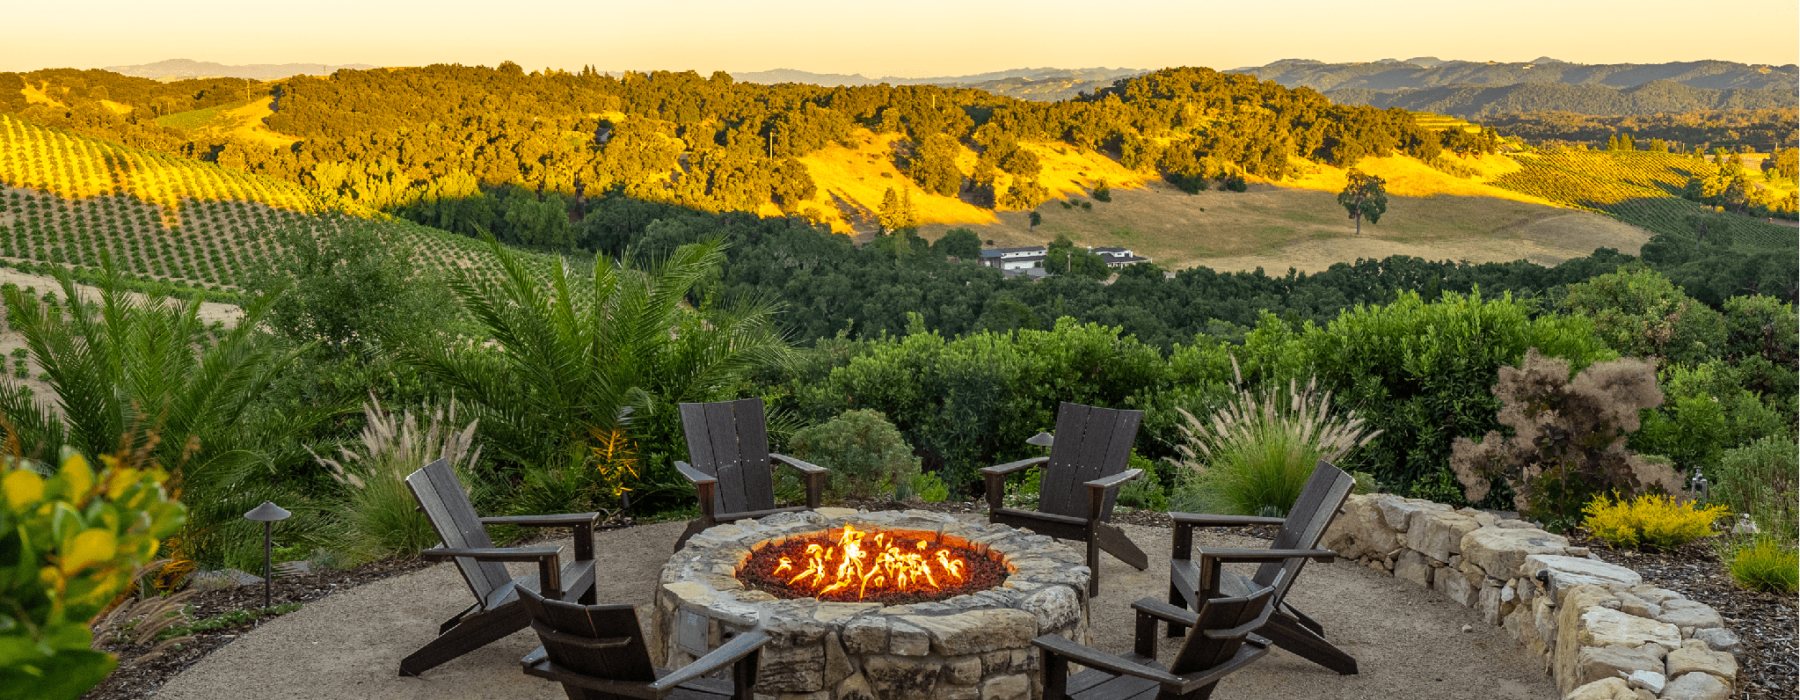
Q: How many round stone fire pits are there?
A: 1